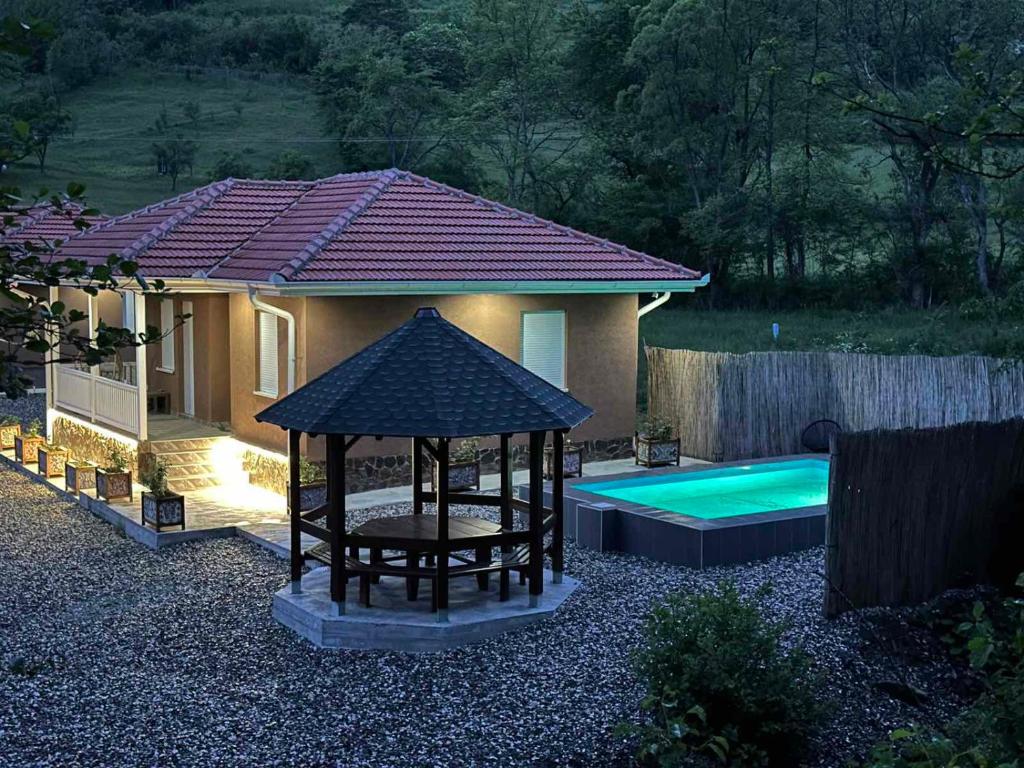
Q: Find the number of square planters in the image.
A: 10